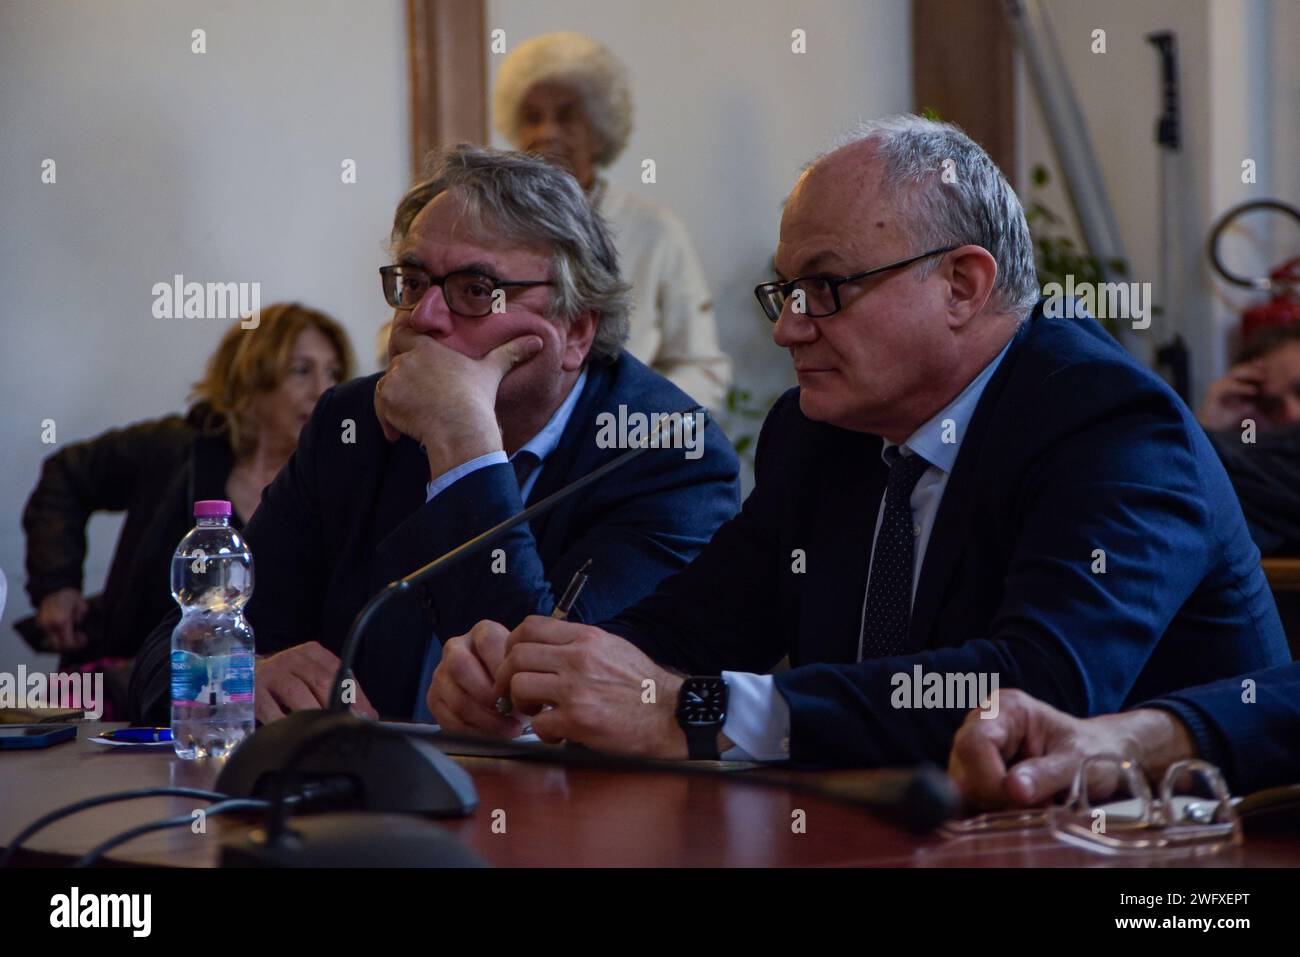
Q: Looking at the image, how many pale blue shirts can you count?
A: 2